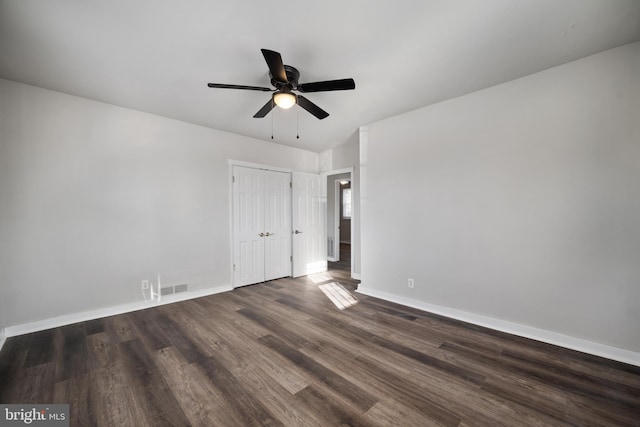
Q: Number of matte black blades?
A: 5